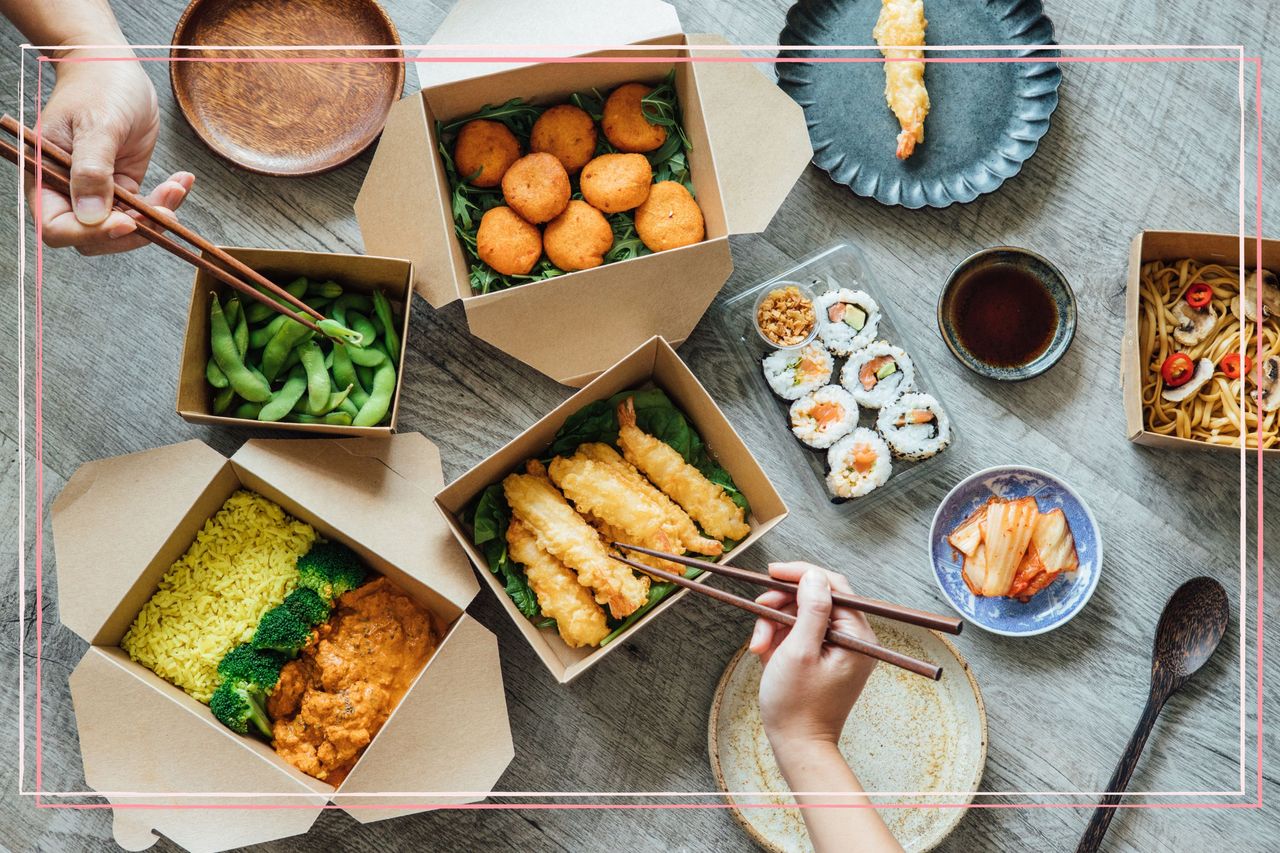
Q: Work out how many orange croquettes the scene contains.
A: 8